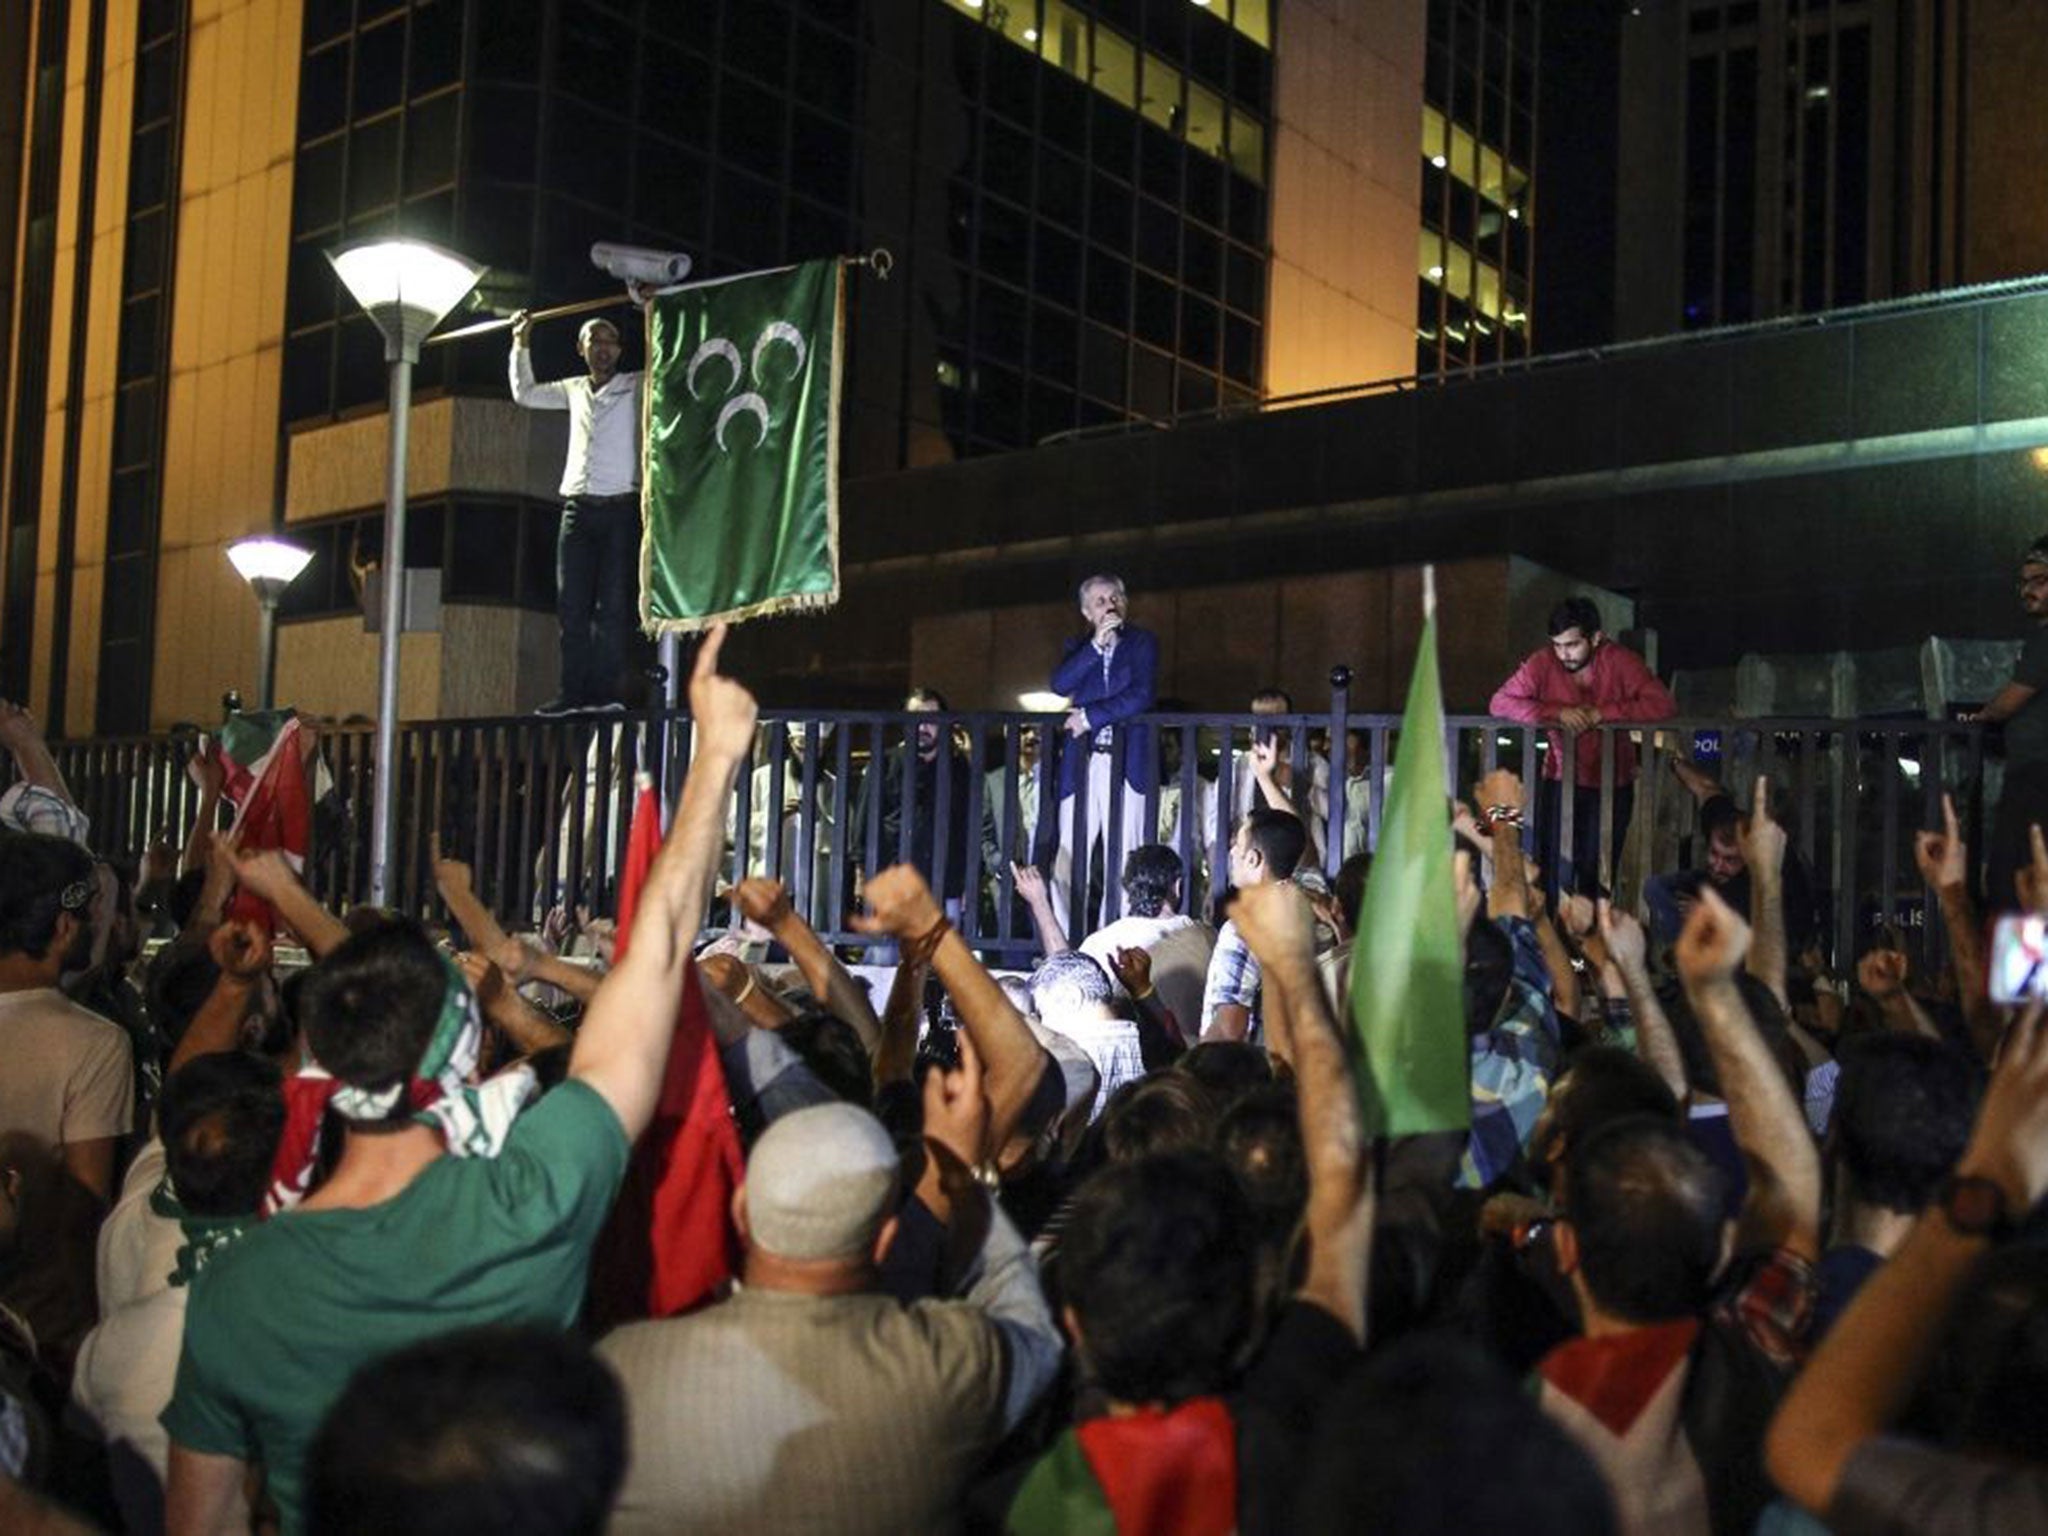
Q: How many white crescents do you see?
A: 3